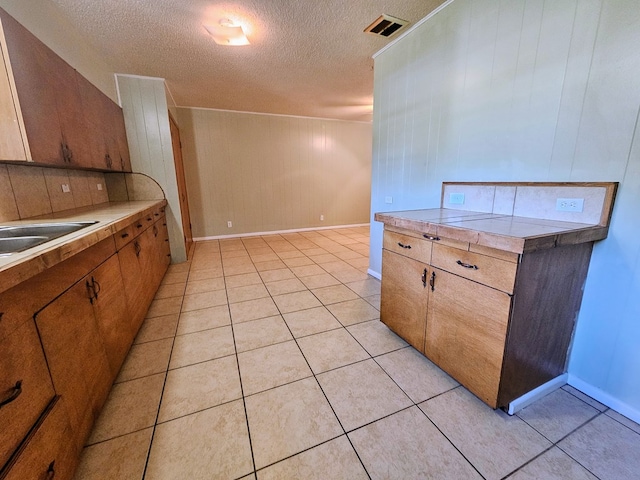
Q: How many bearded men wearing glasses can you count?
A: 0